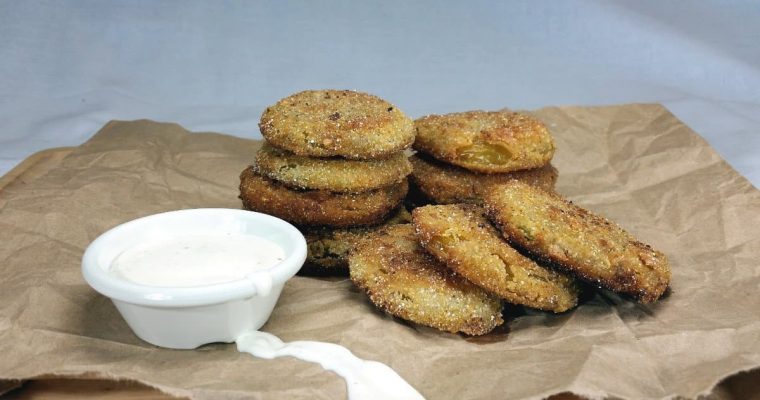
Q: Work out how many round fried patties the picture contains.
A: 9